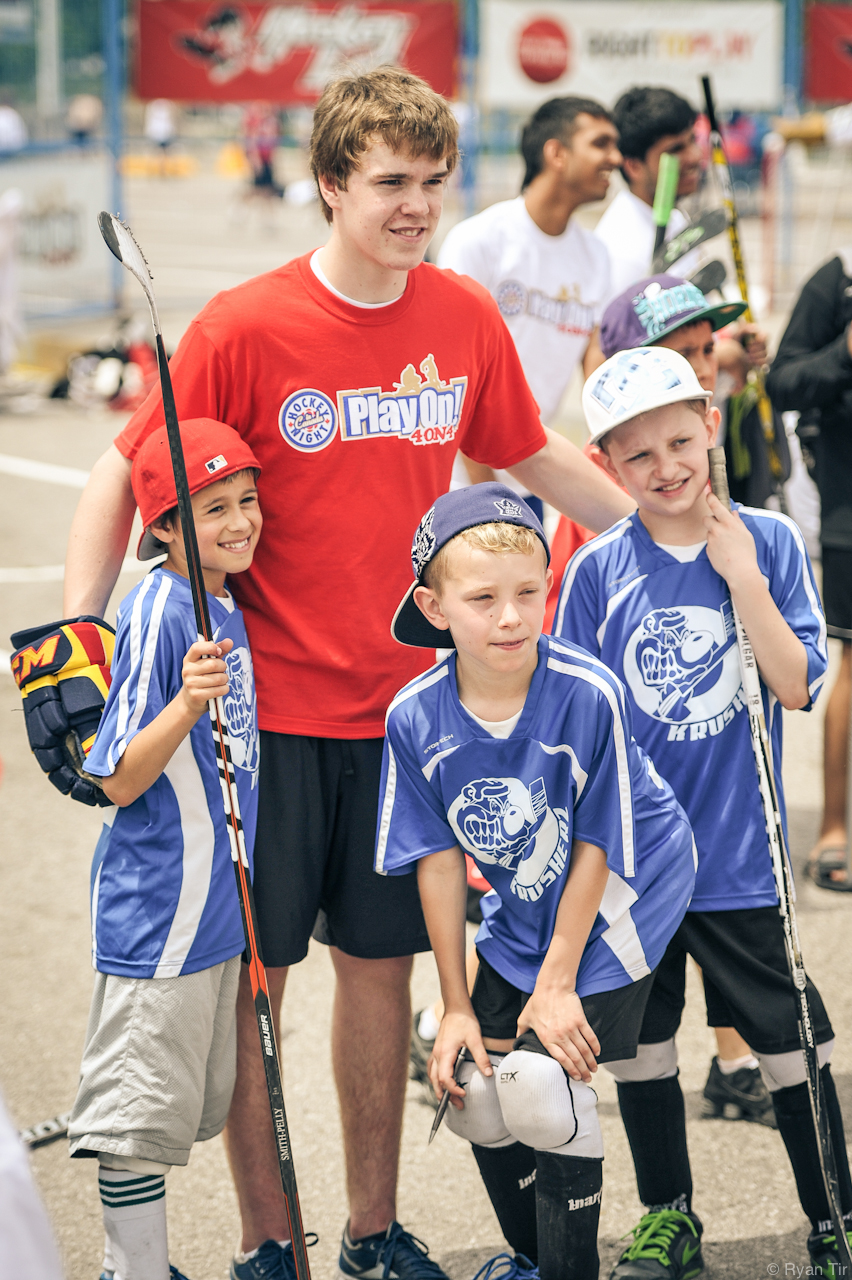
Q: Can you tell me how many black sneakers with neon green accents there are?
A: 2